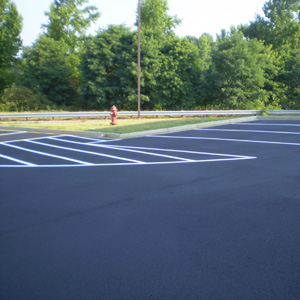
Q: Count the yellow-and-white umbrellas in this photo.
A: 0